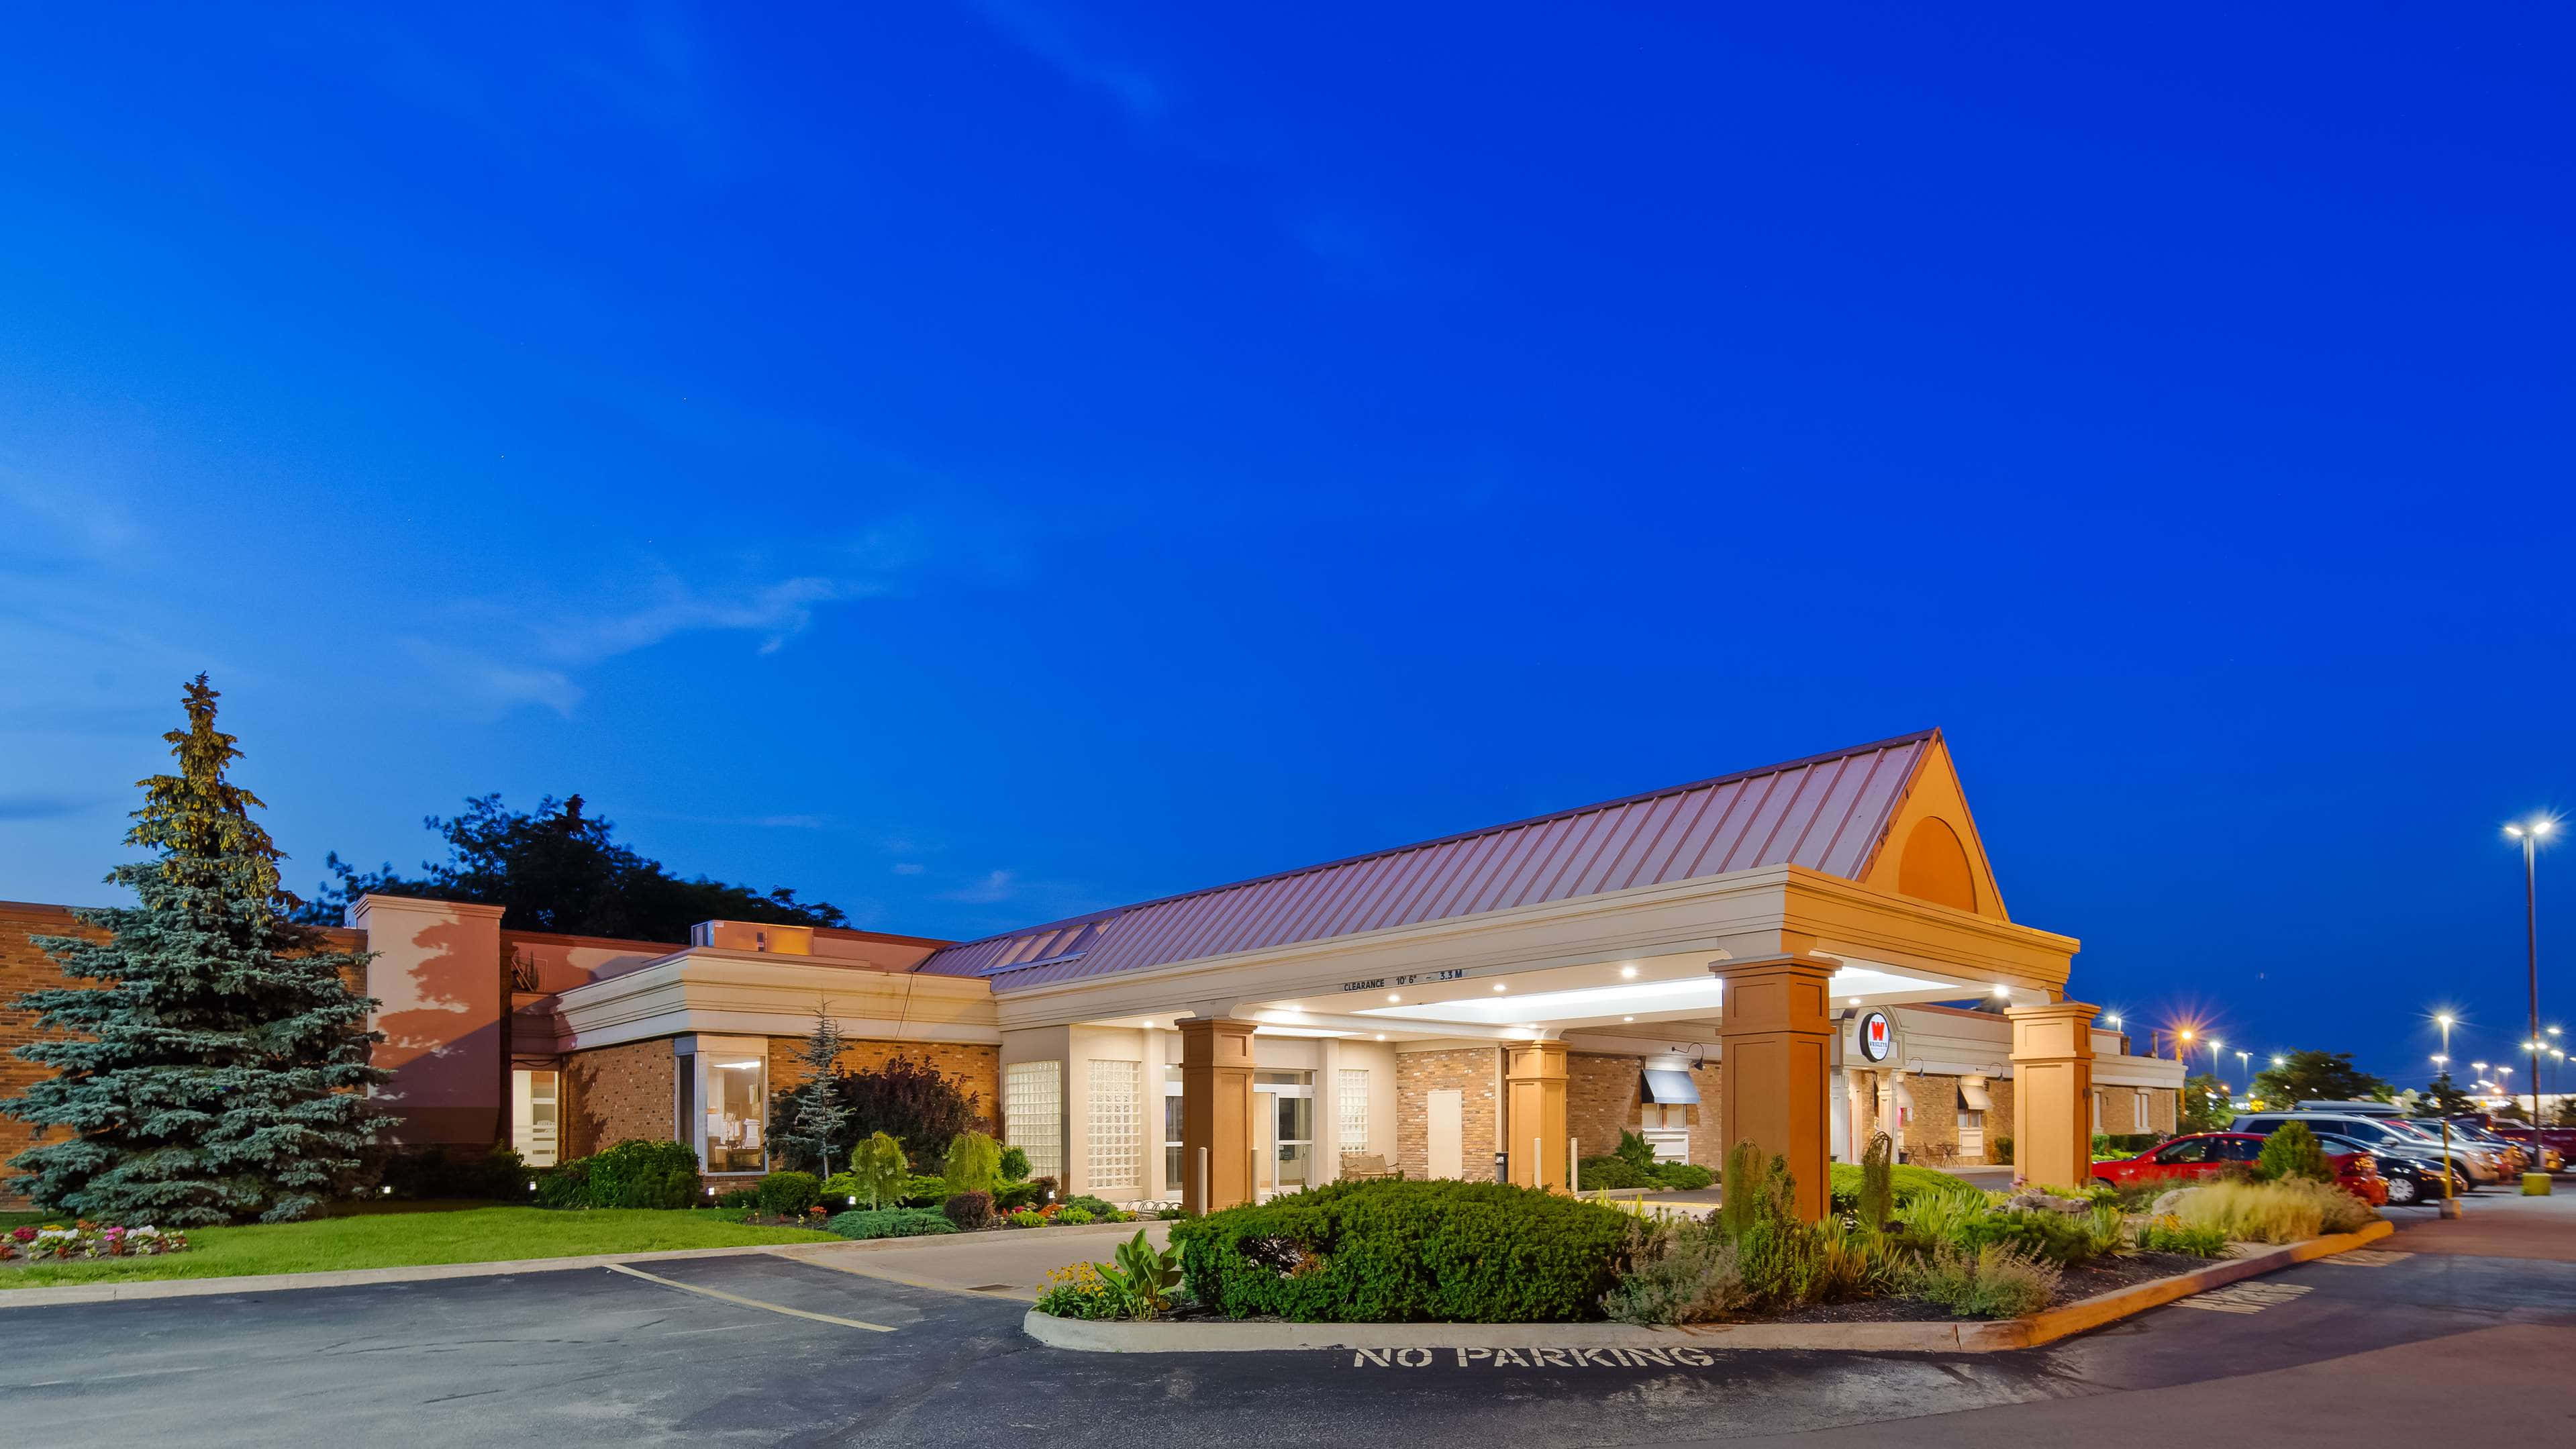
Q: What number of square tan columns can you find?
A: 4